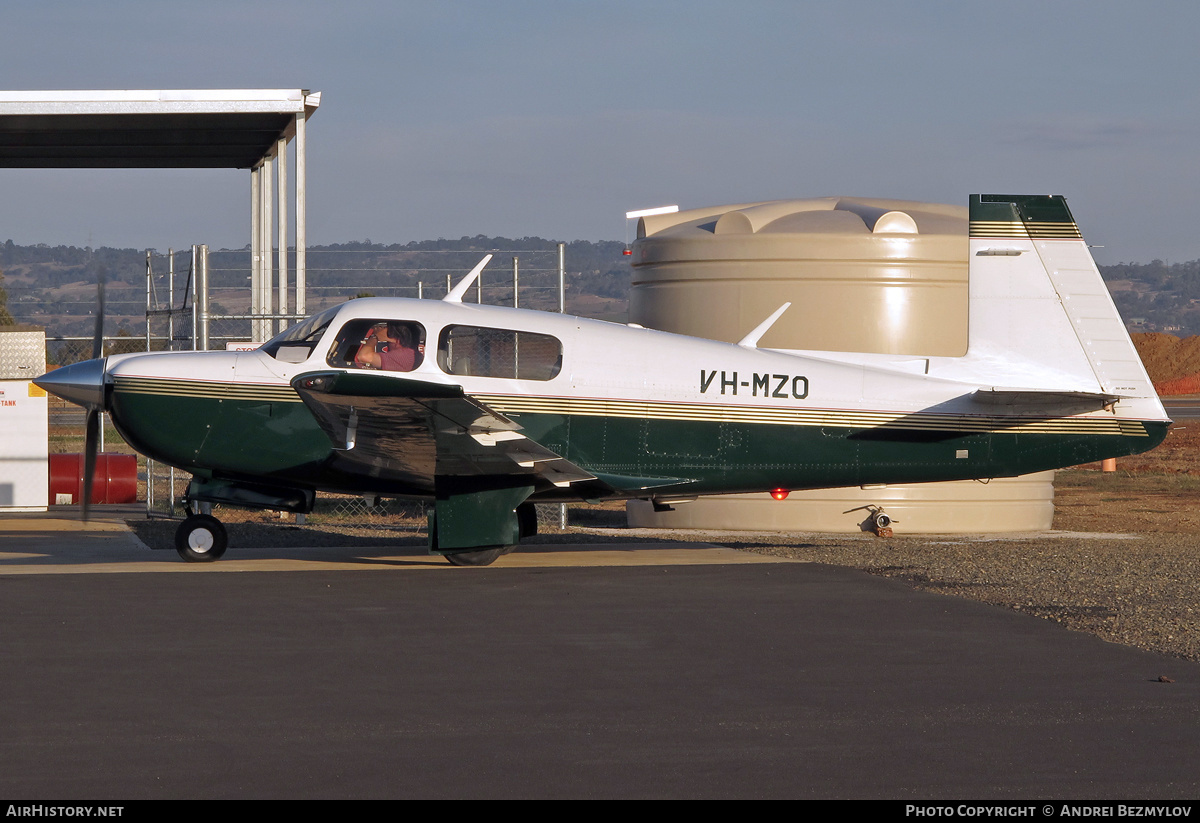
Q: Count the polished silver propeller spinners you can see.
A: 1